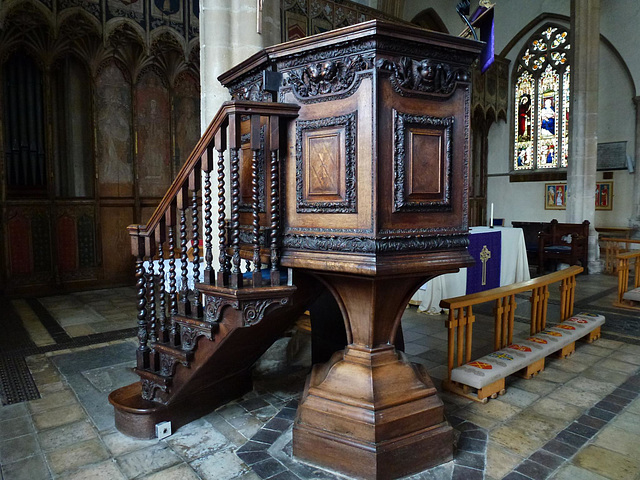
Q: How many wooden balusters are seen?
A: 11